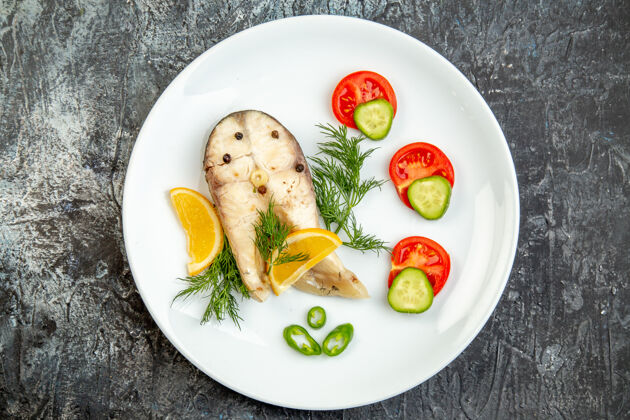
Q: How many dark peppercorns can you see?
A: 5